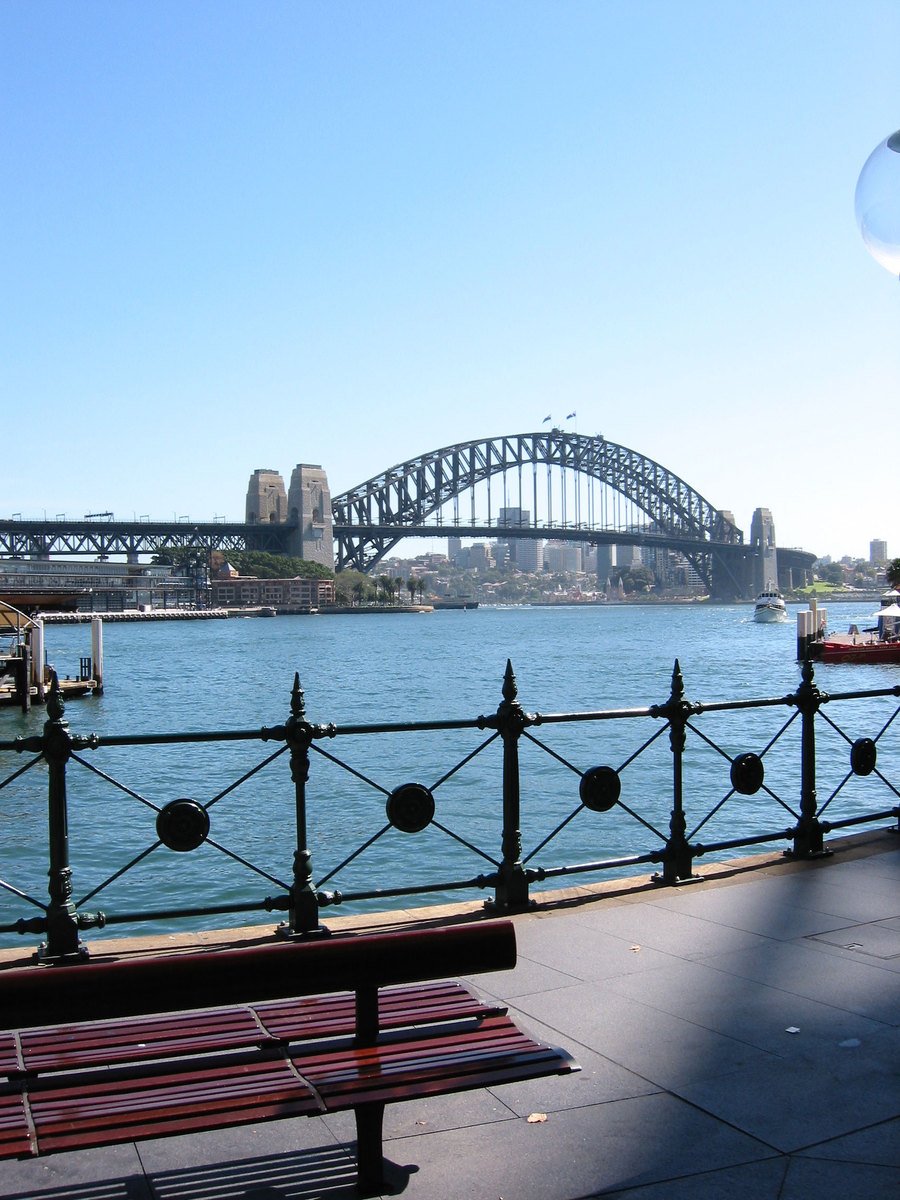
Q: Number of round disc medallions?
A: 5